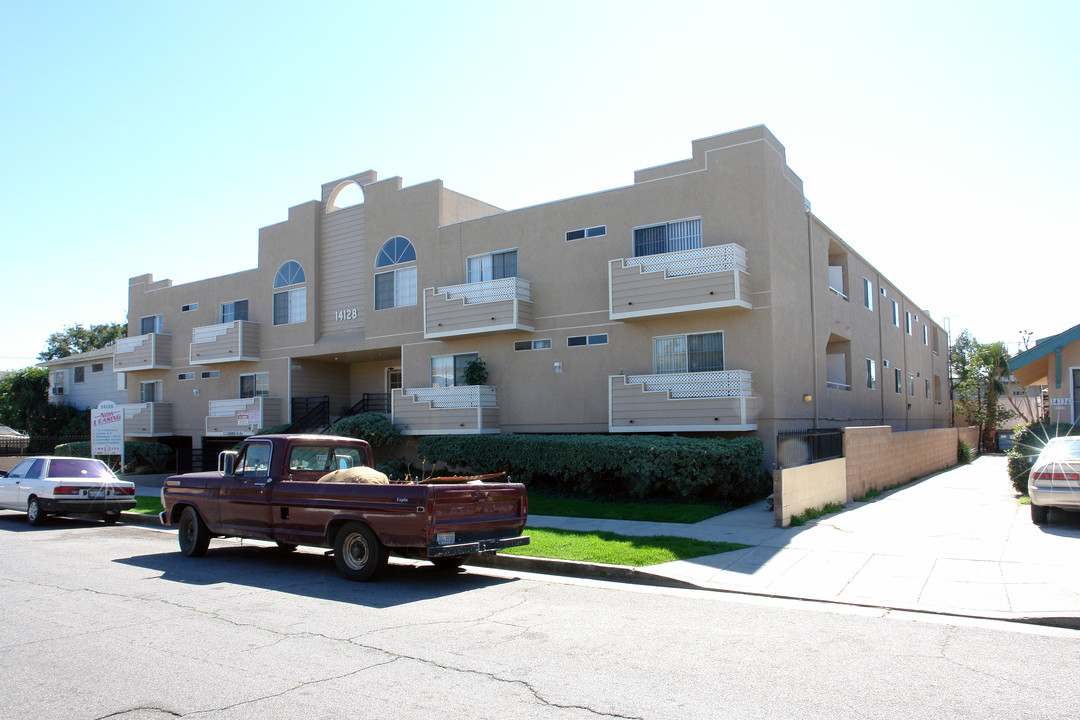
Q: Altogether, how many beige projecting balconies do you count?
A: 8